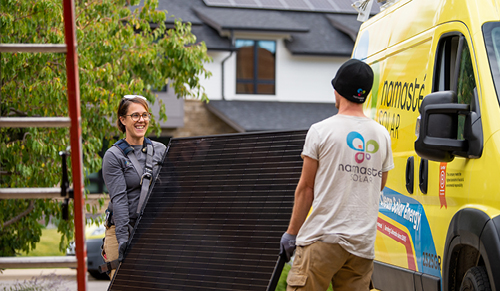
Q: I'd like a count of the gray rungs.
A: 4